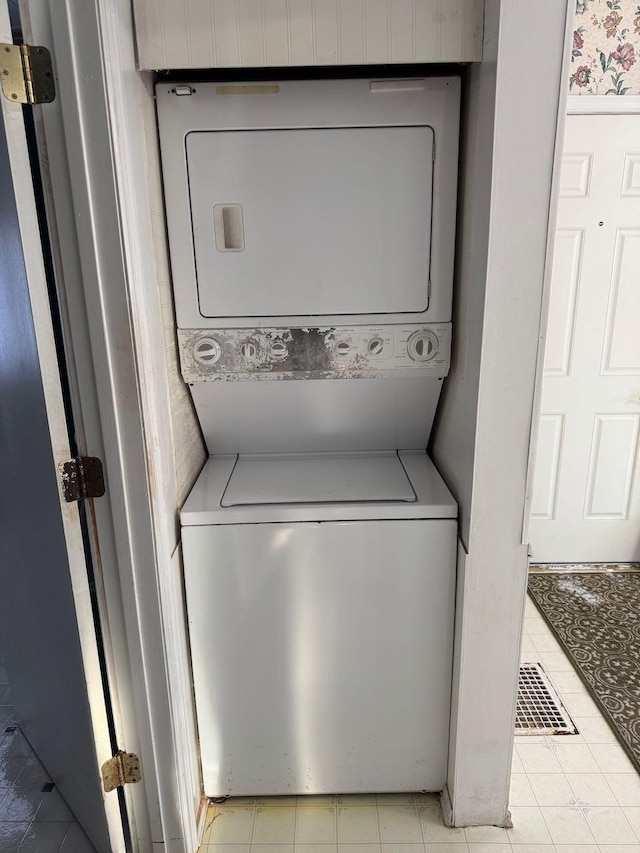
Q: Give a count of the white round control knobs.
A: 6